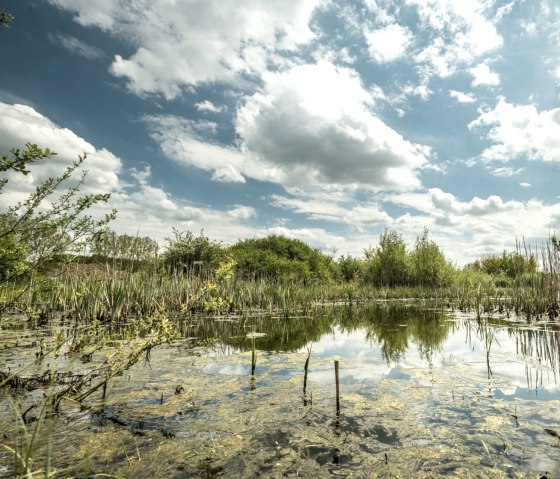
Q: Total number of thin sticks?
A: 3